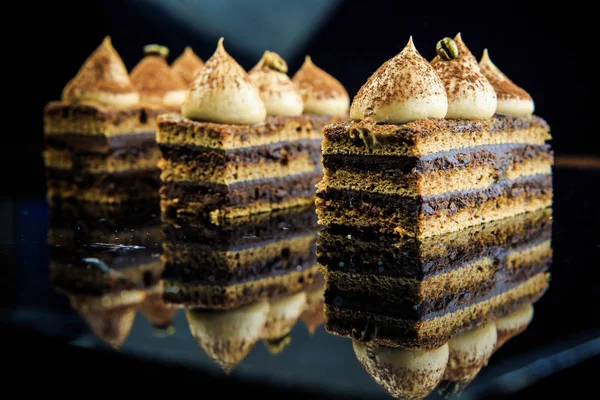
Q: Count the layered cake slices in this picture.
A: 3